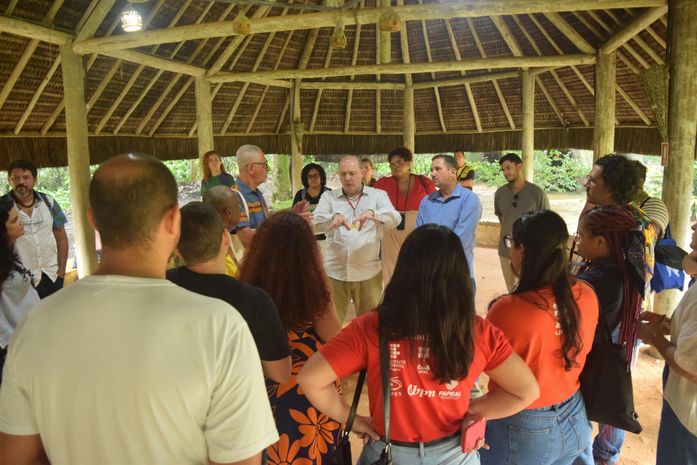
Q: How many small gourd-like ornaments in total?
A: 3